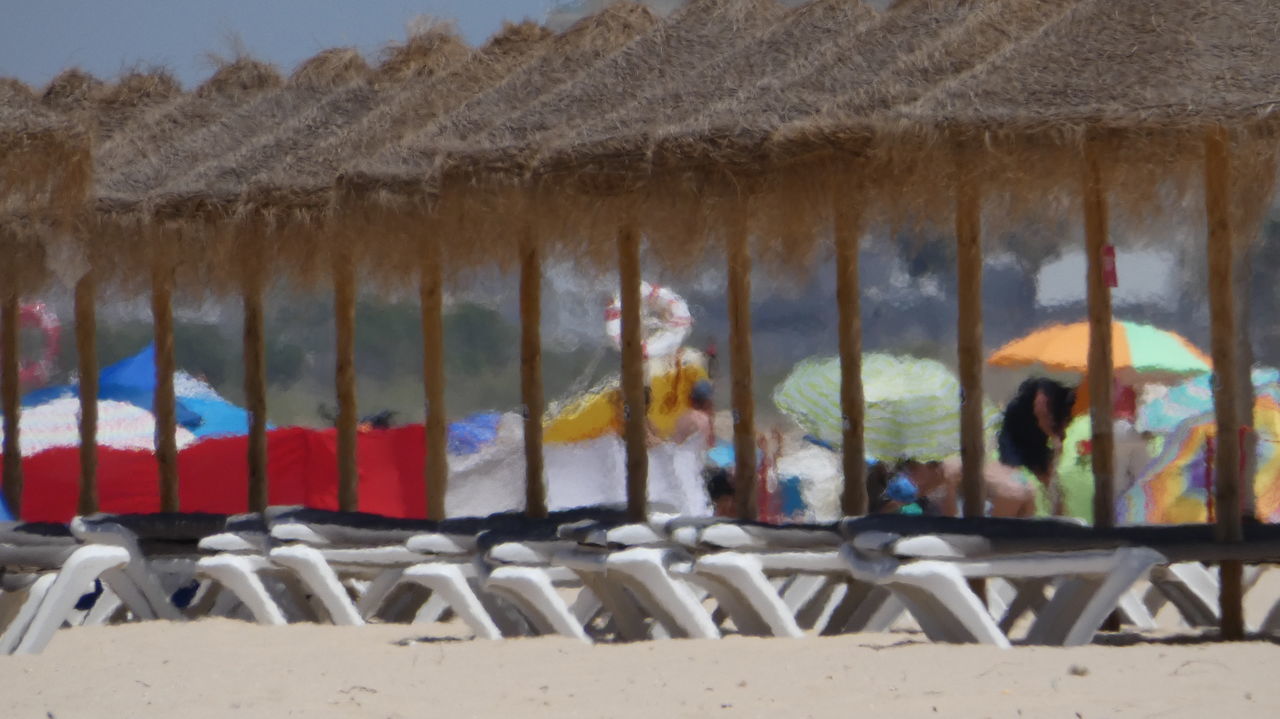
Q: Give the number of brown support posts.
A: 13